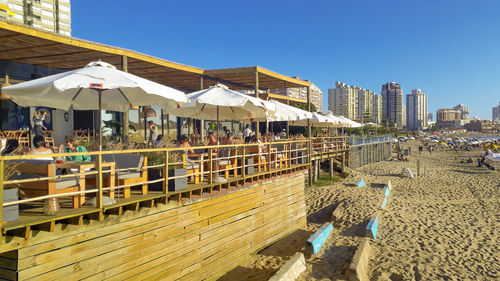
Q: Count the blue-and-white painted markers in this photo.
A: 5